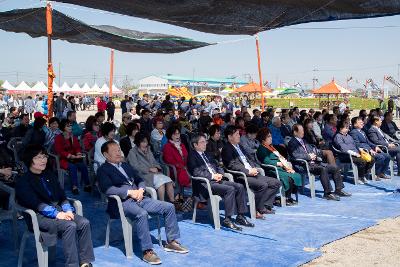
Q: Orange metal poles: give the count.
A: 3